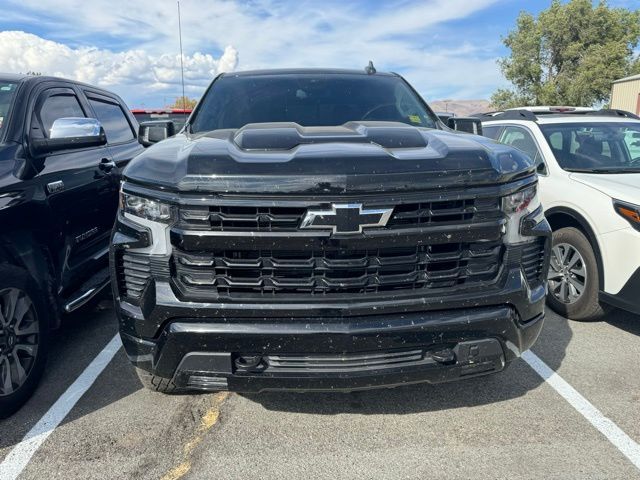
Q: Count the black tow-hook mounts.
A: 2